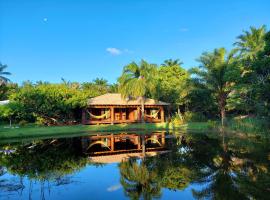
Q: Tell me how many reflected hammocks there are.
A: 2